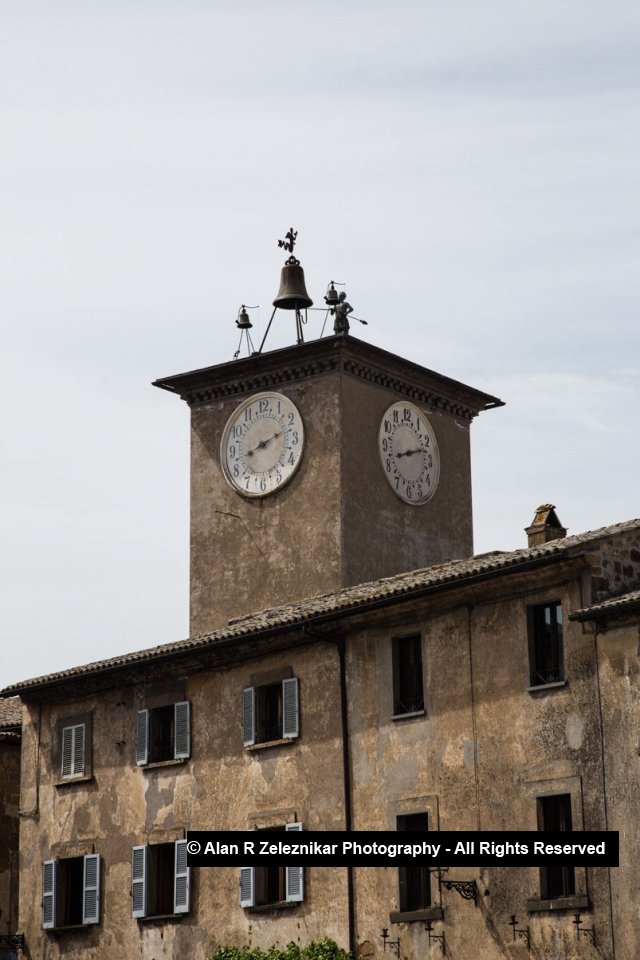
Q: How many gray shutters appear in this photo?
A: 12